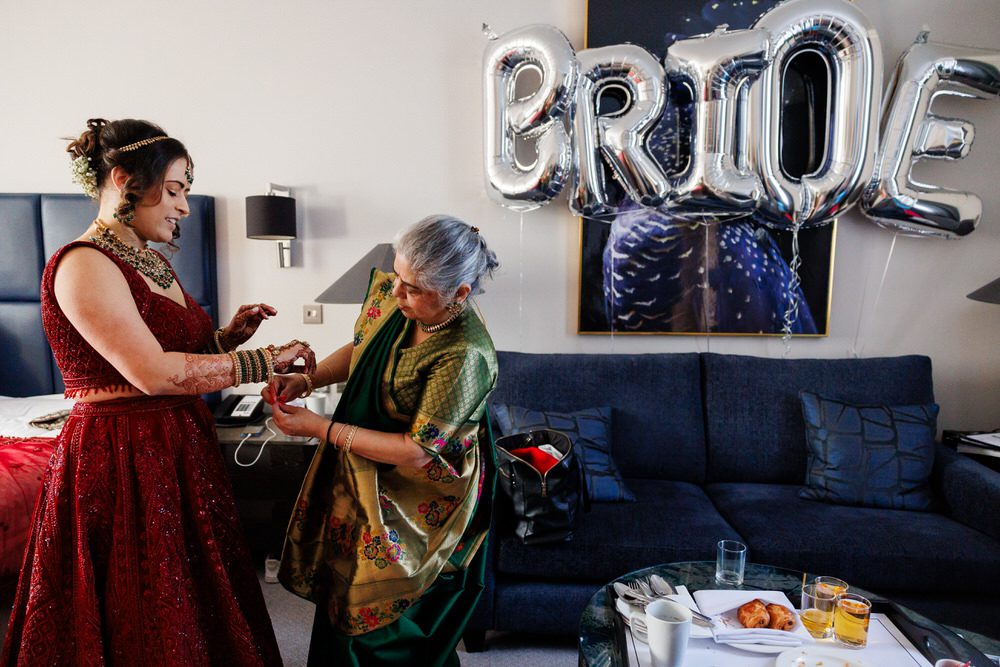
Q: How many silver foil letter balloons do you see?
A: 5